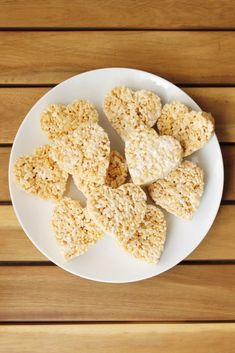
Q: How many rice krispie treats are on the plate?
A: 11